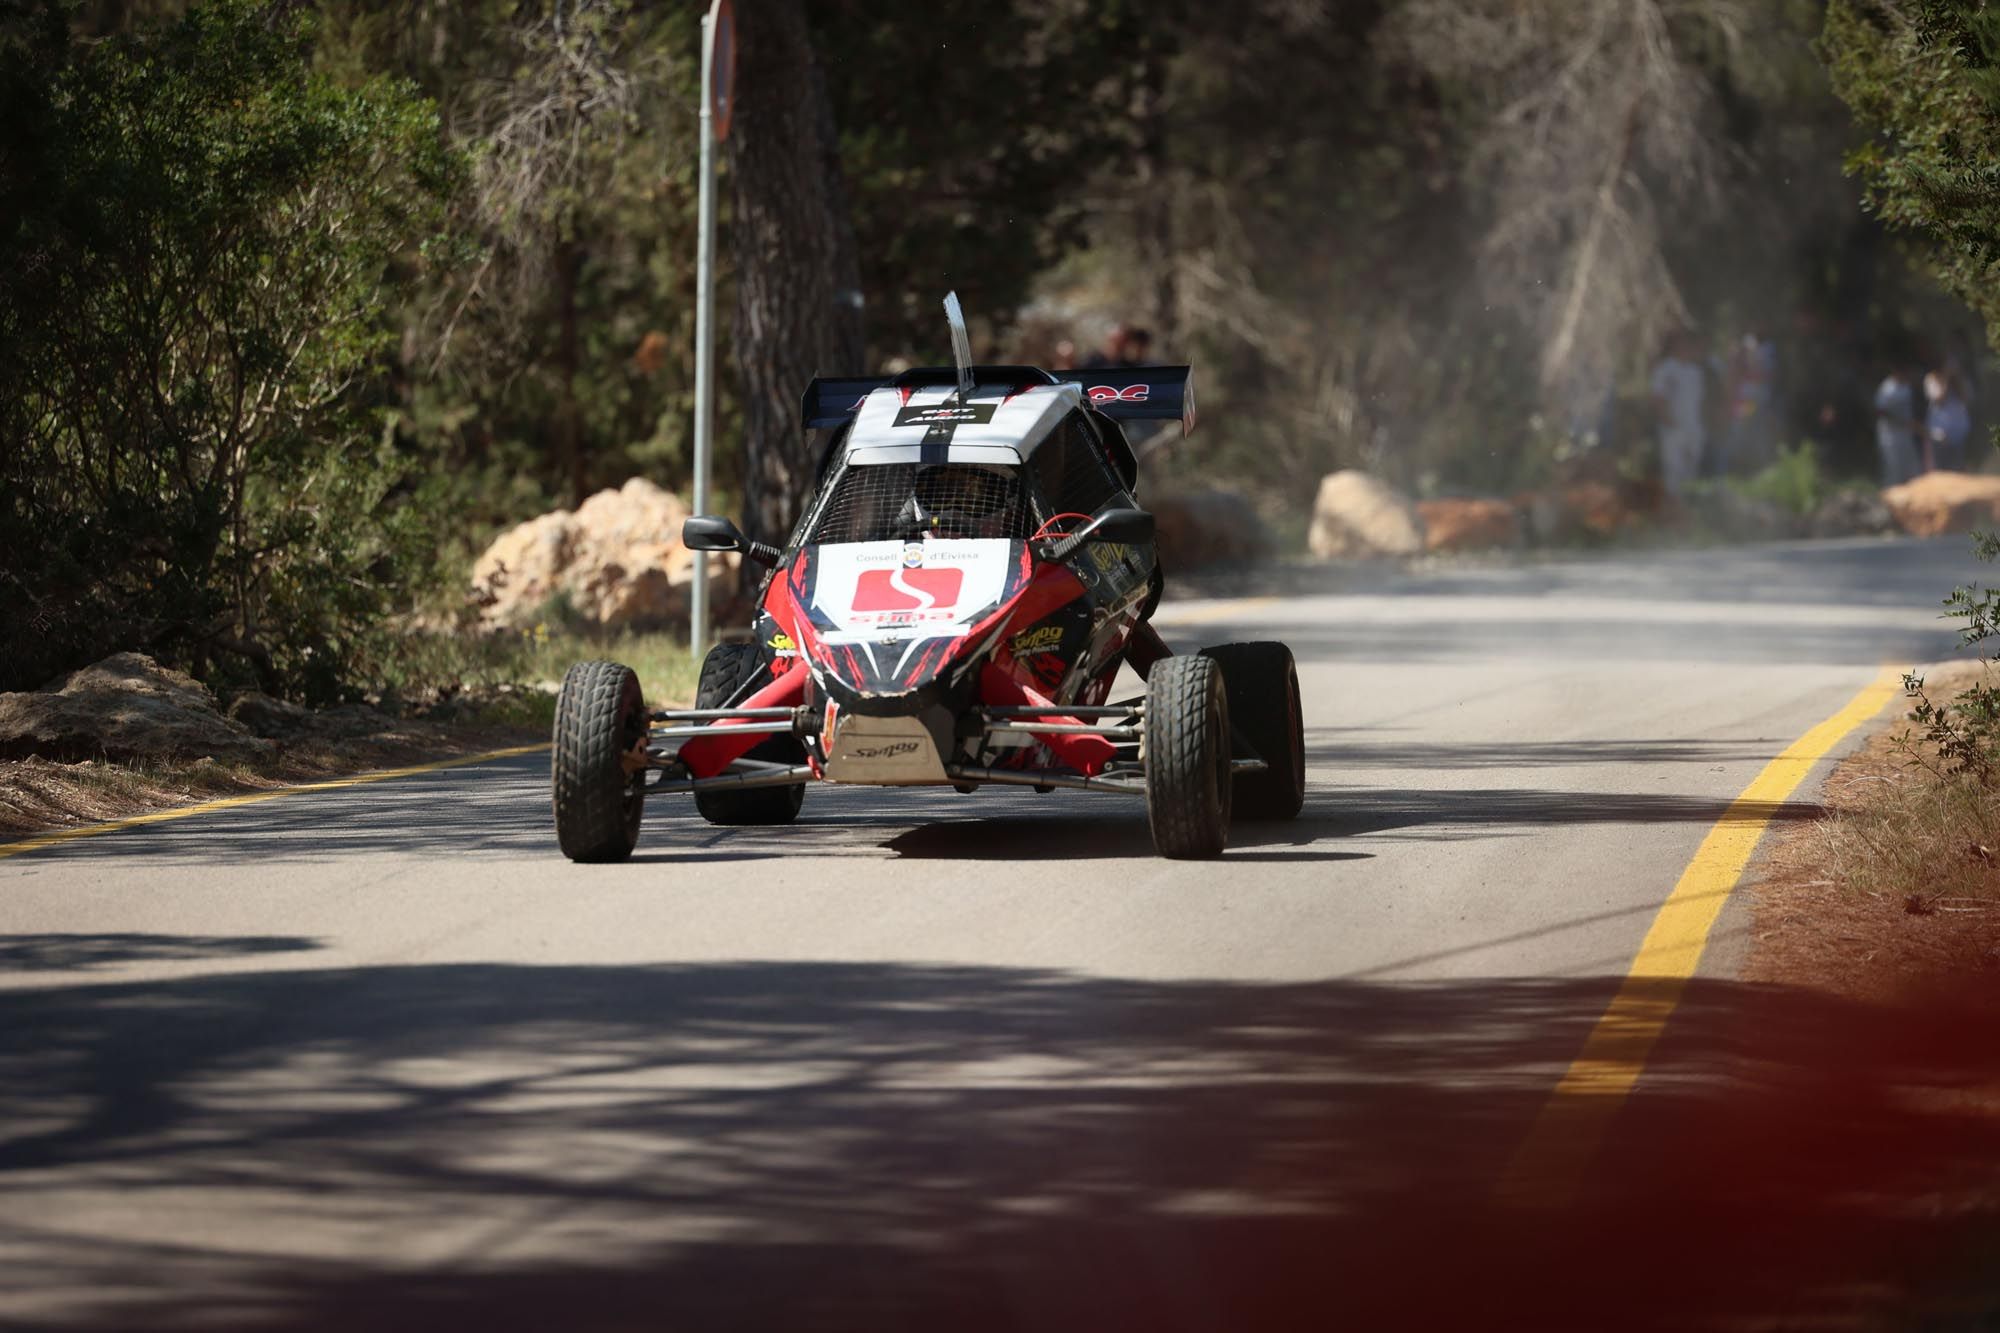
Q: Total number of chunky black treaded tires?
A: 4